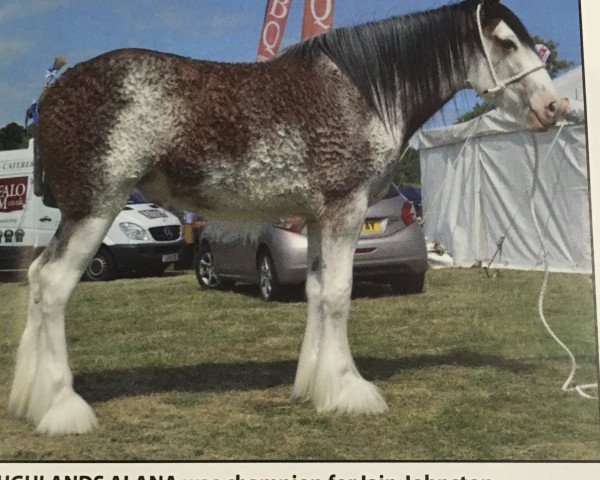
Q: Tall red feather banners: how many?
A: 2